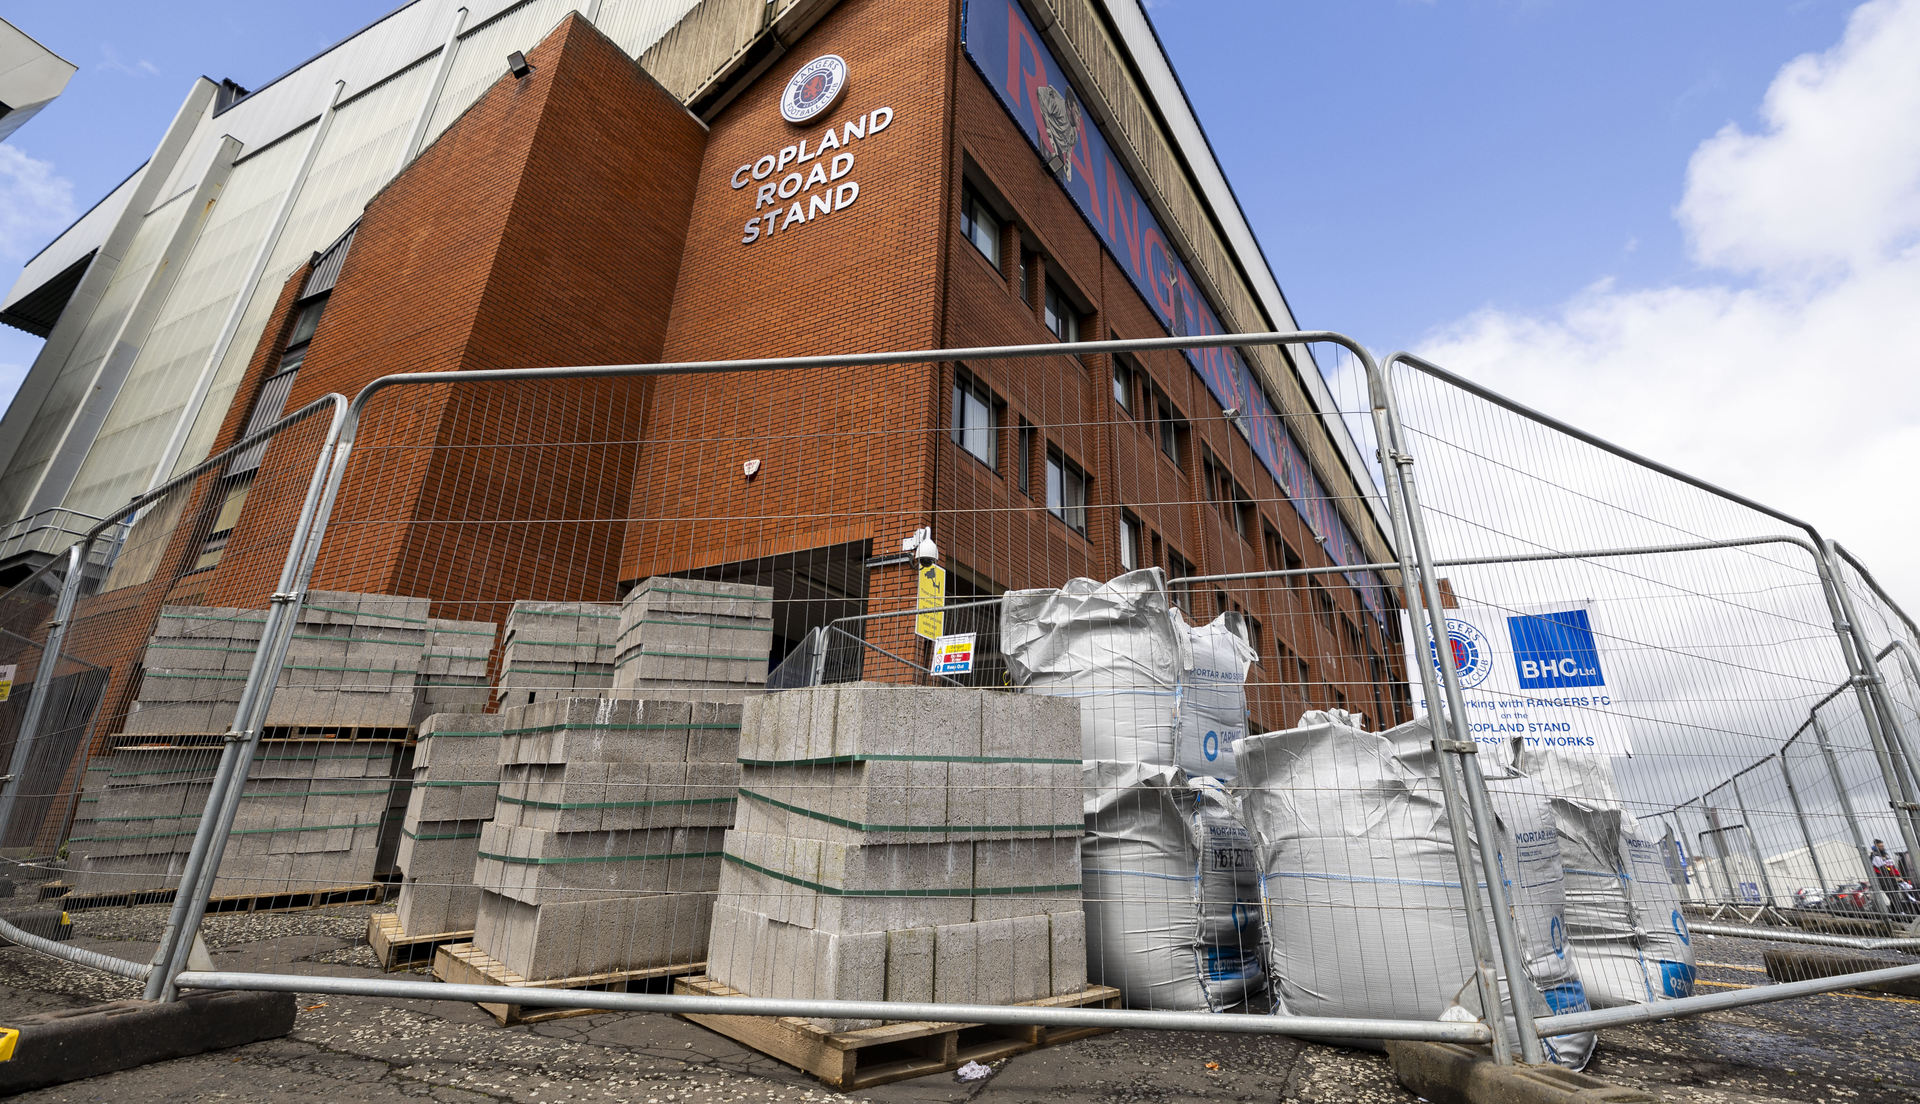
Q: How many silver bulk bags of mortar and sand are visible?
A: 4